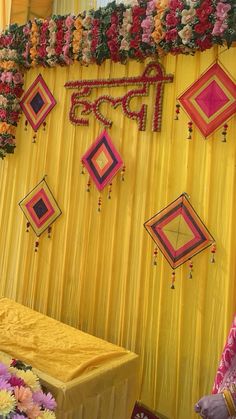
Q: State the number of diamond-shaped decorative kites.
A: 5